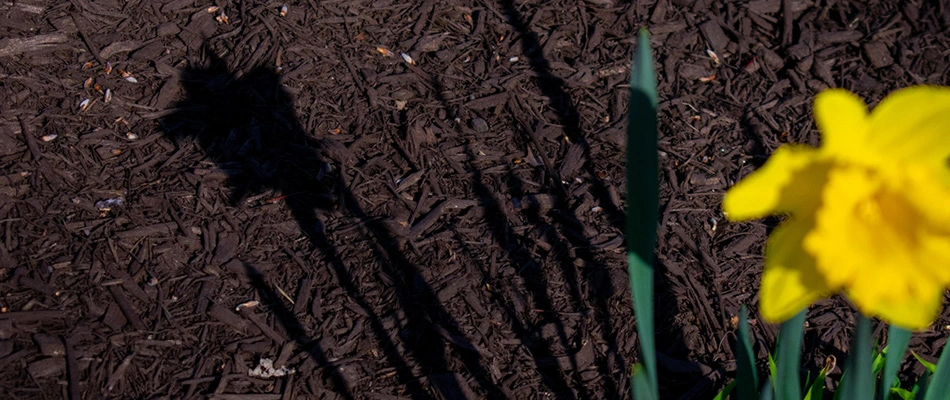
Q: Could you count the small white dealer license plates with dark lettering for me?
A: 0